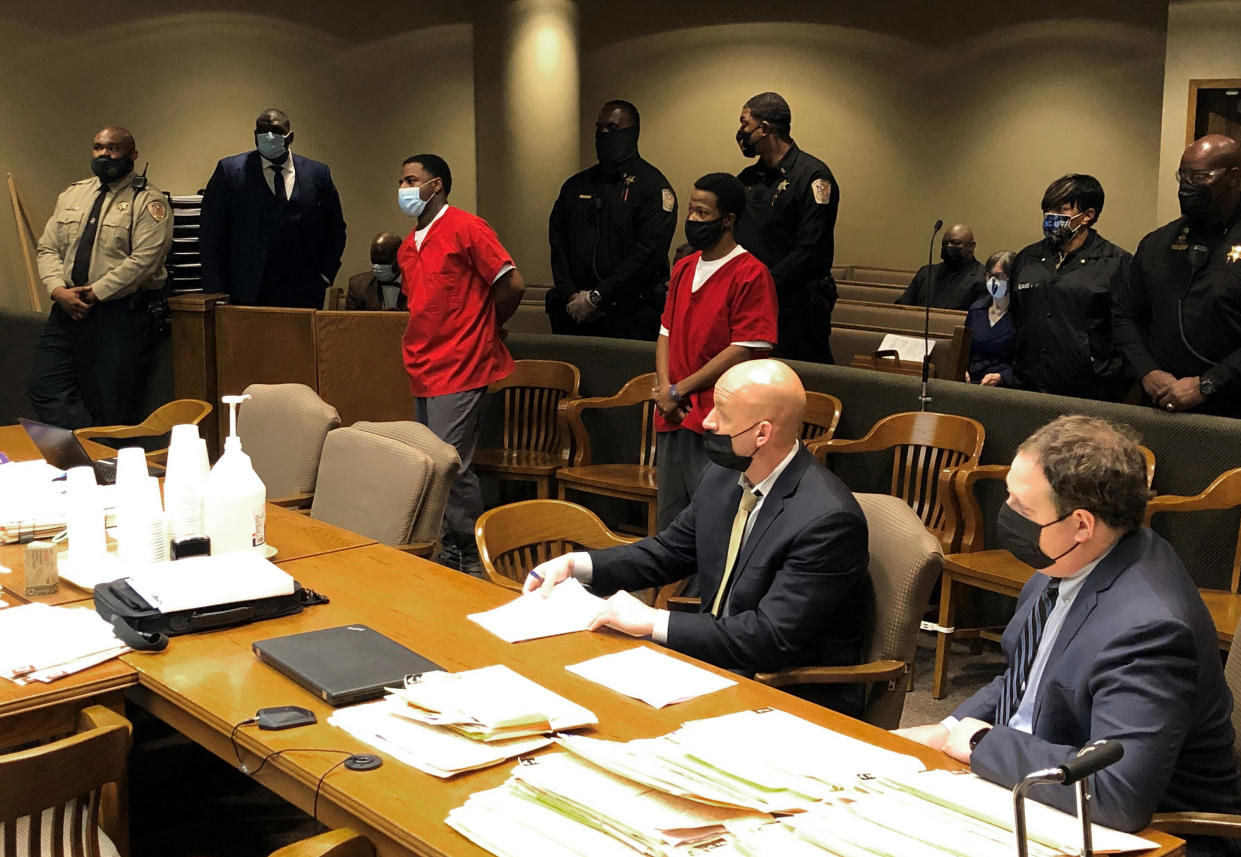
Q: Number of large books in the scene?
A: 0